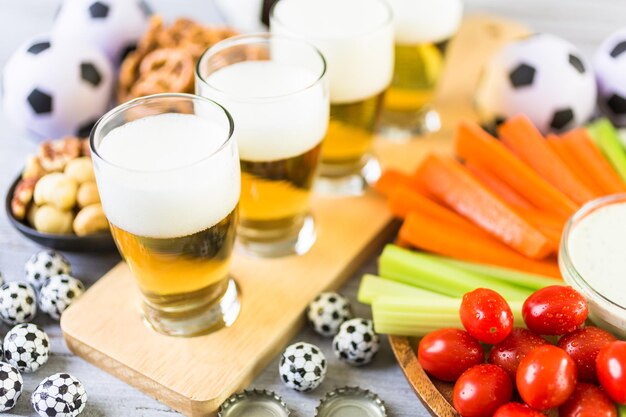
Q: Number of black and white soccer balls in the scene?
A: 13